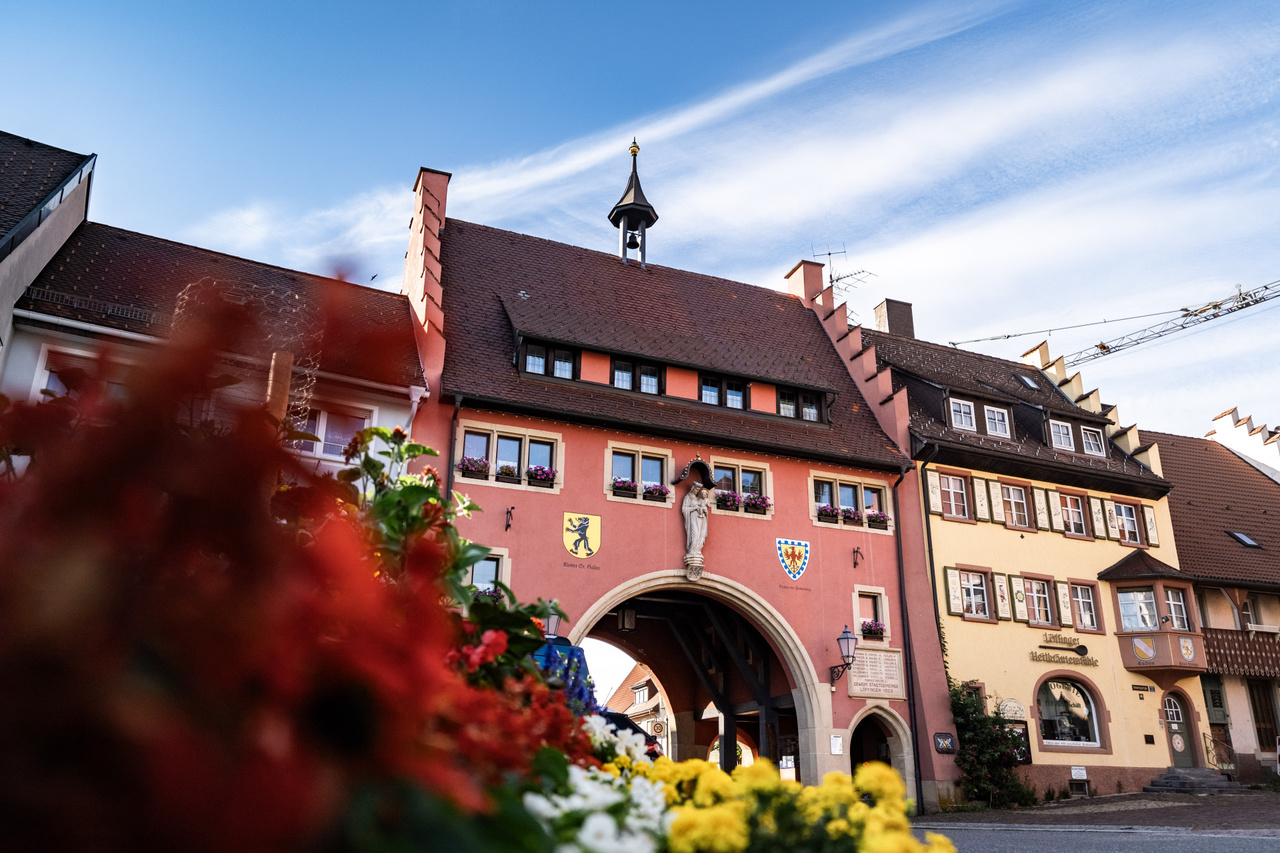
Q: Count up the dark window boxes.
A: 11